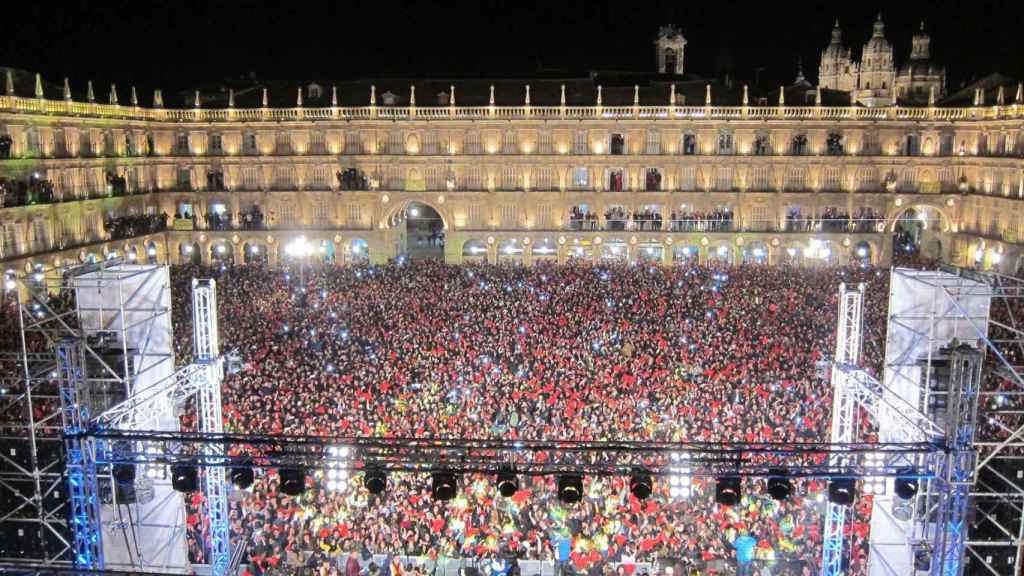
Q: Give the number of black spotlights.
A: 13